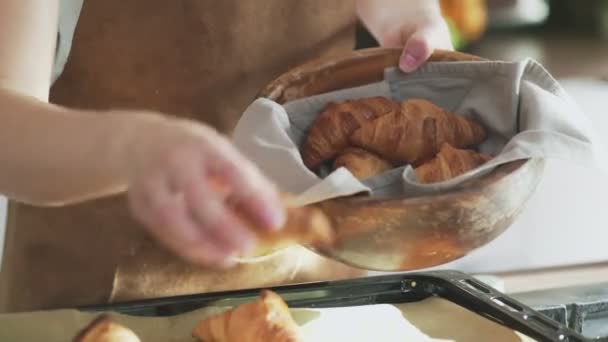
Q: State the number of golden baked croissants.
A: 7